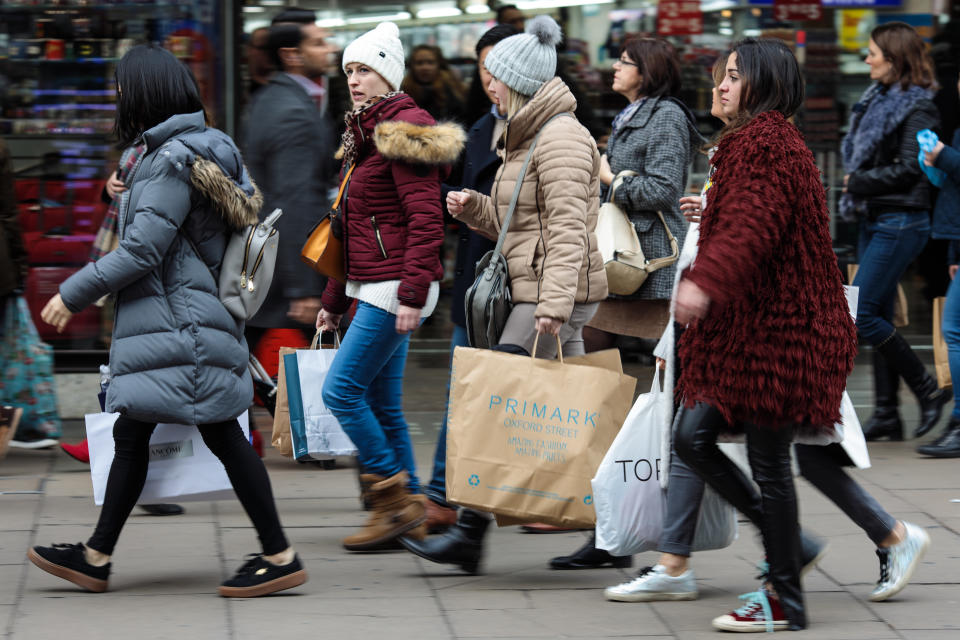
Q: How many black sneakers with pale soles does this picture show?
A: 2